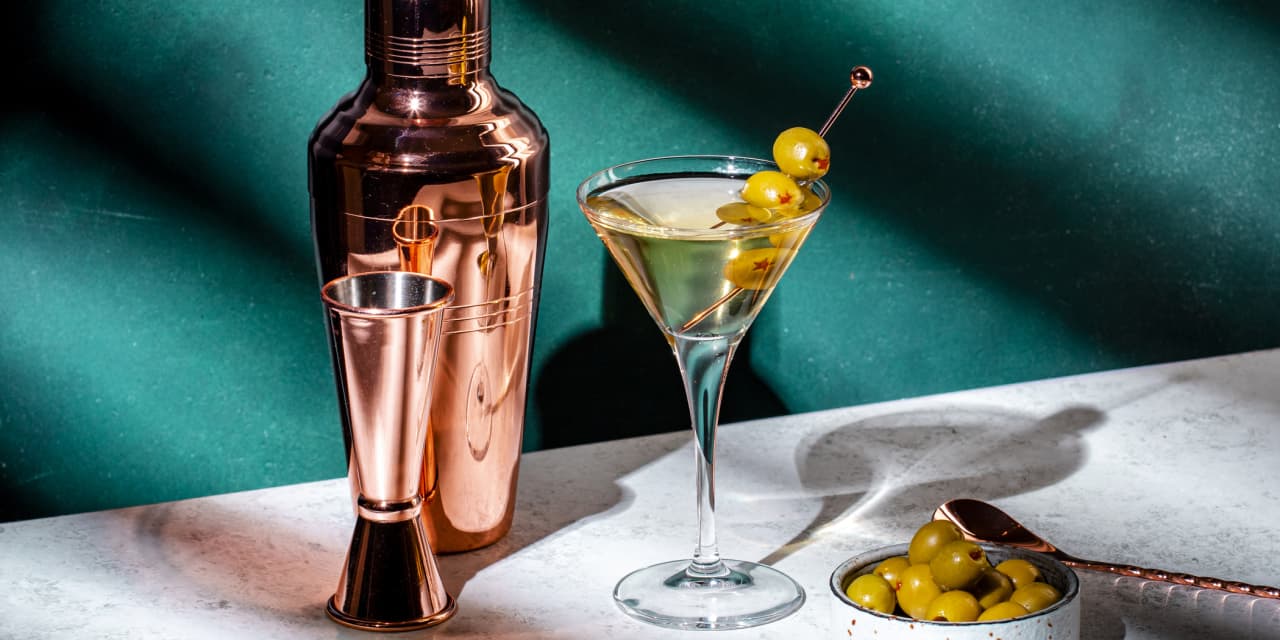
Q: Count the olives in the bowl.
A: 10